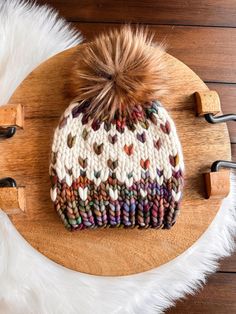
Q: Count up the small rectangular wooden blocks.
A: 4